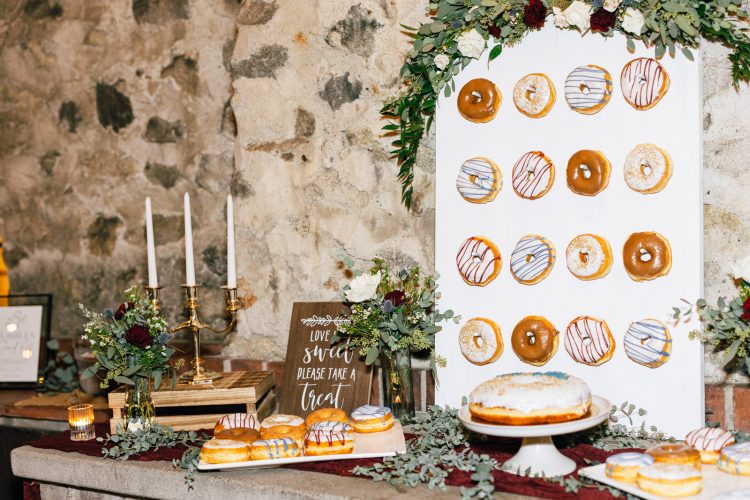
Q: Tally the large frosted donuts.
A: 1